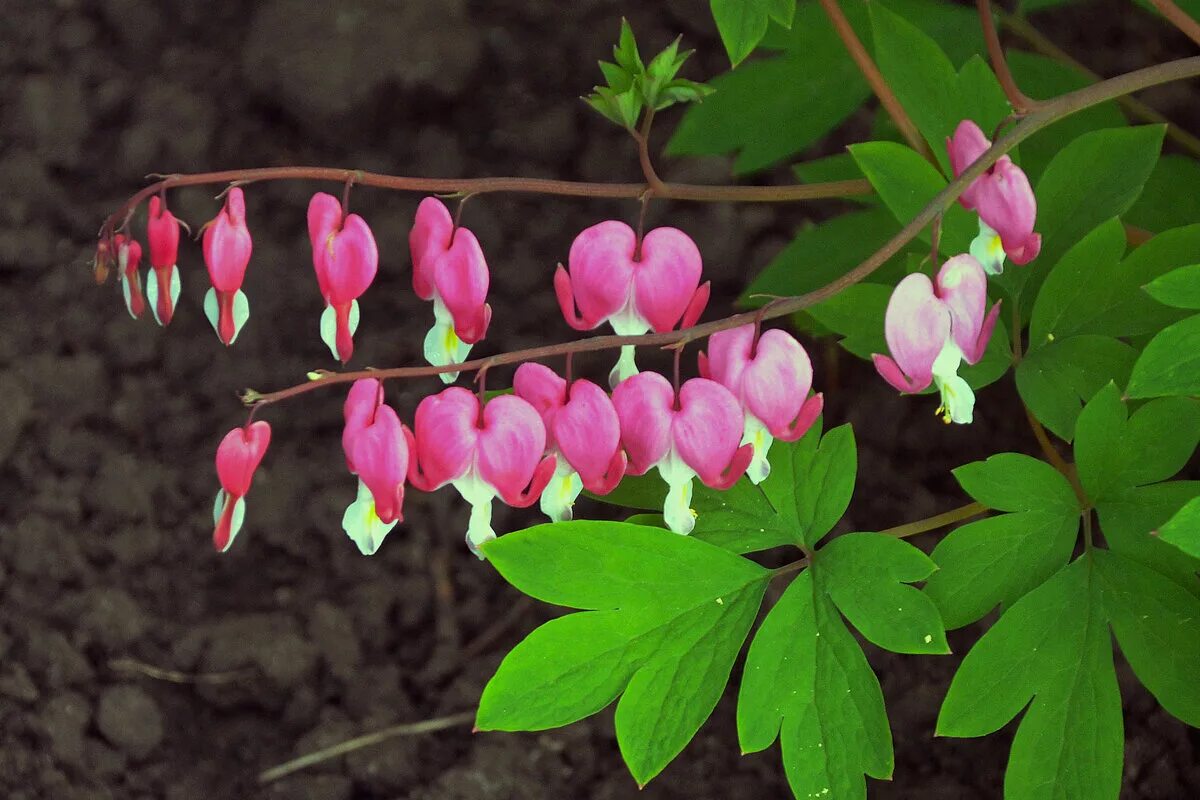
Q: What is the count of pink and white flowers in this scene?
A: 14